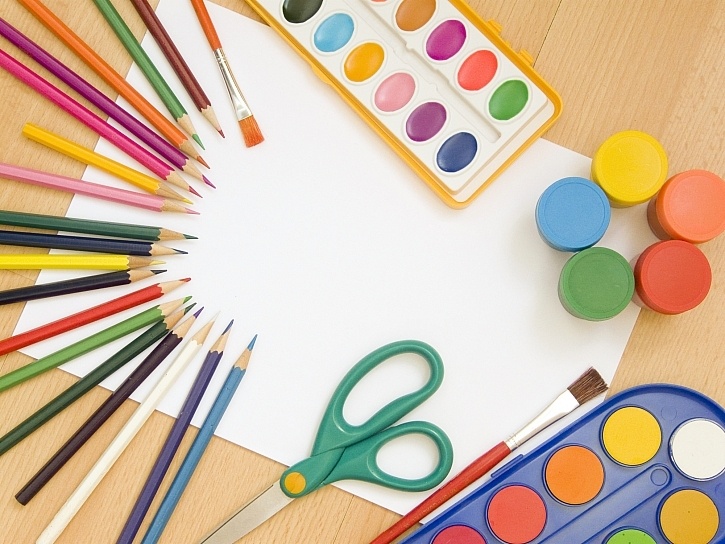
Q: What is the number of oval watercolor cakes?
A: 11